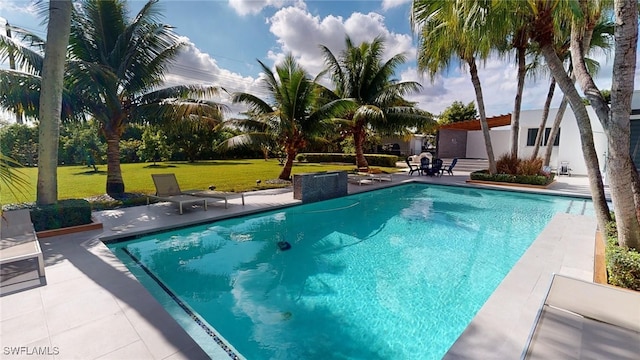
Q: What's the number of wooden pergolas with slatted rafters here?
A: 1